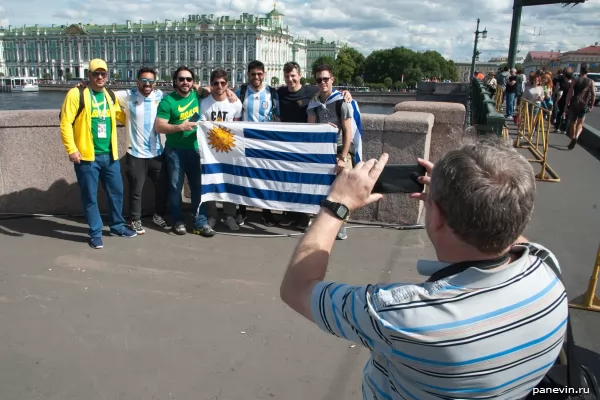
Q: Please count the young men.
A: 7